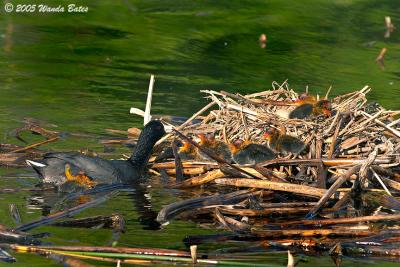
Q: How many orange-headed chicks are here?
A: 7